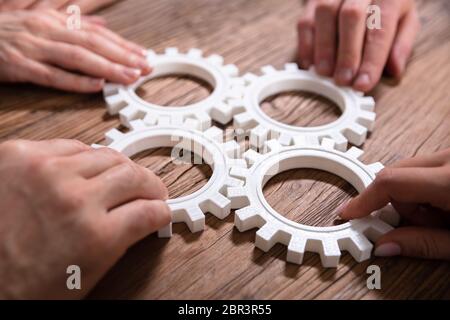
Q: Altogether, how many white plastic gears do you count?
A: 4